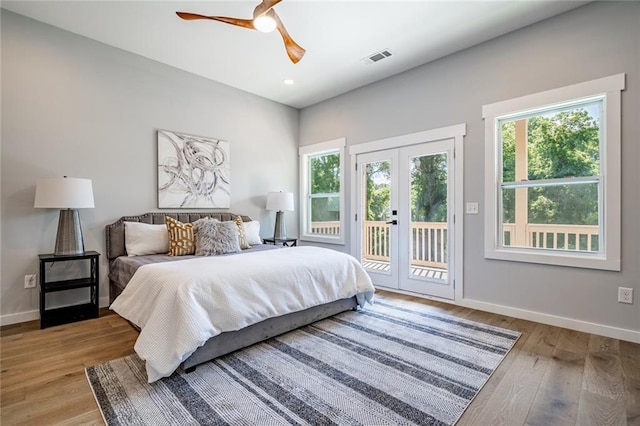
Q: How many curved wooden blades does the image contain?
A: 3